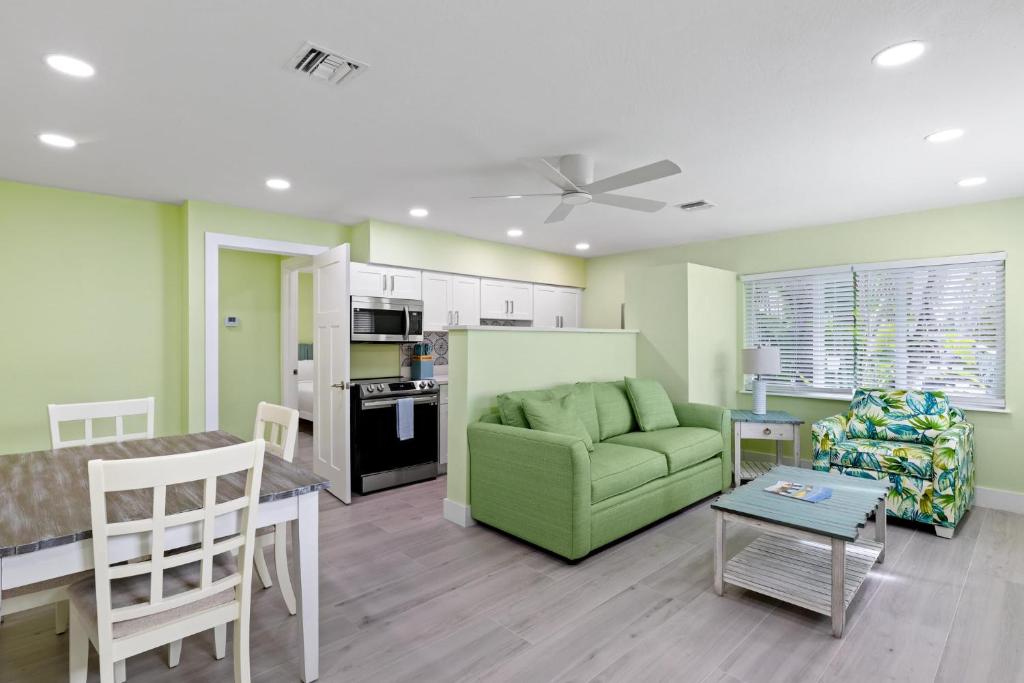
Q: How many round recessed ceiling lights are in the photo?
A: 9